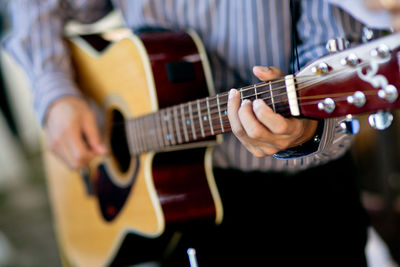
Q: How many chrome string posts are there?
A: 6